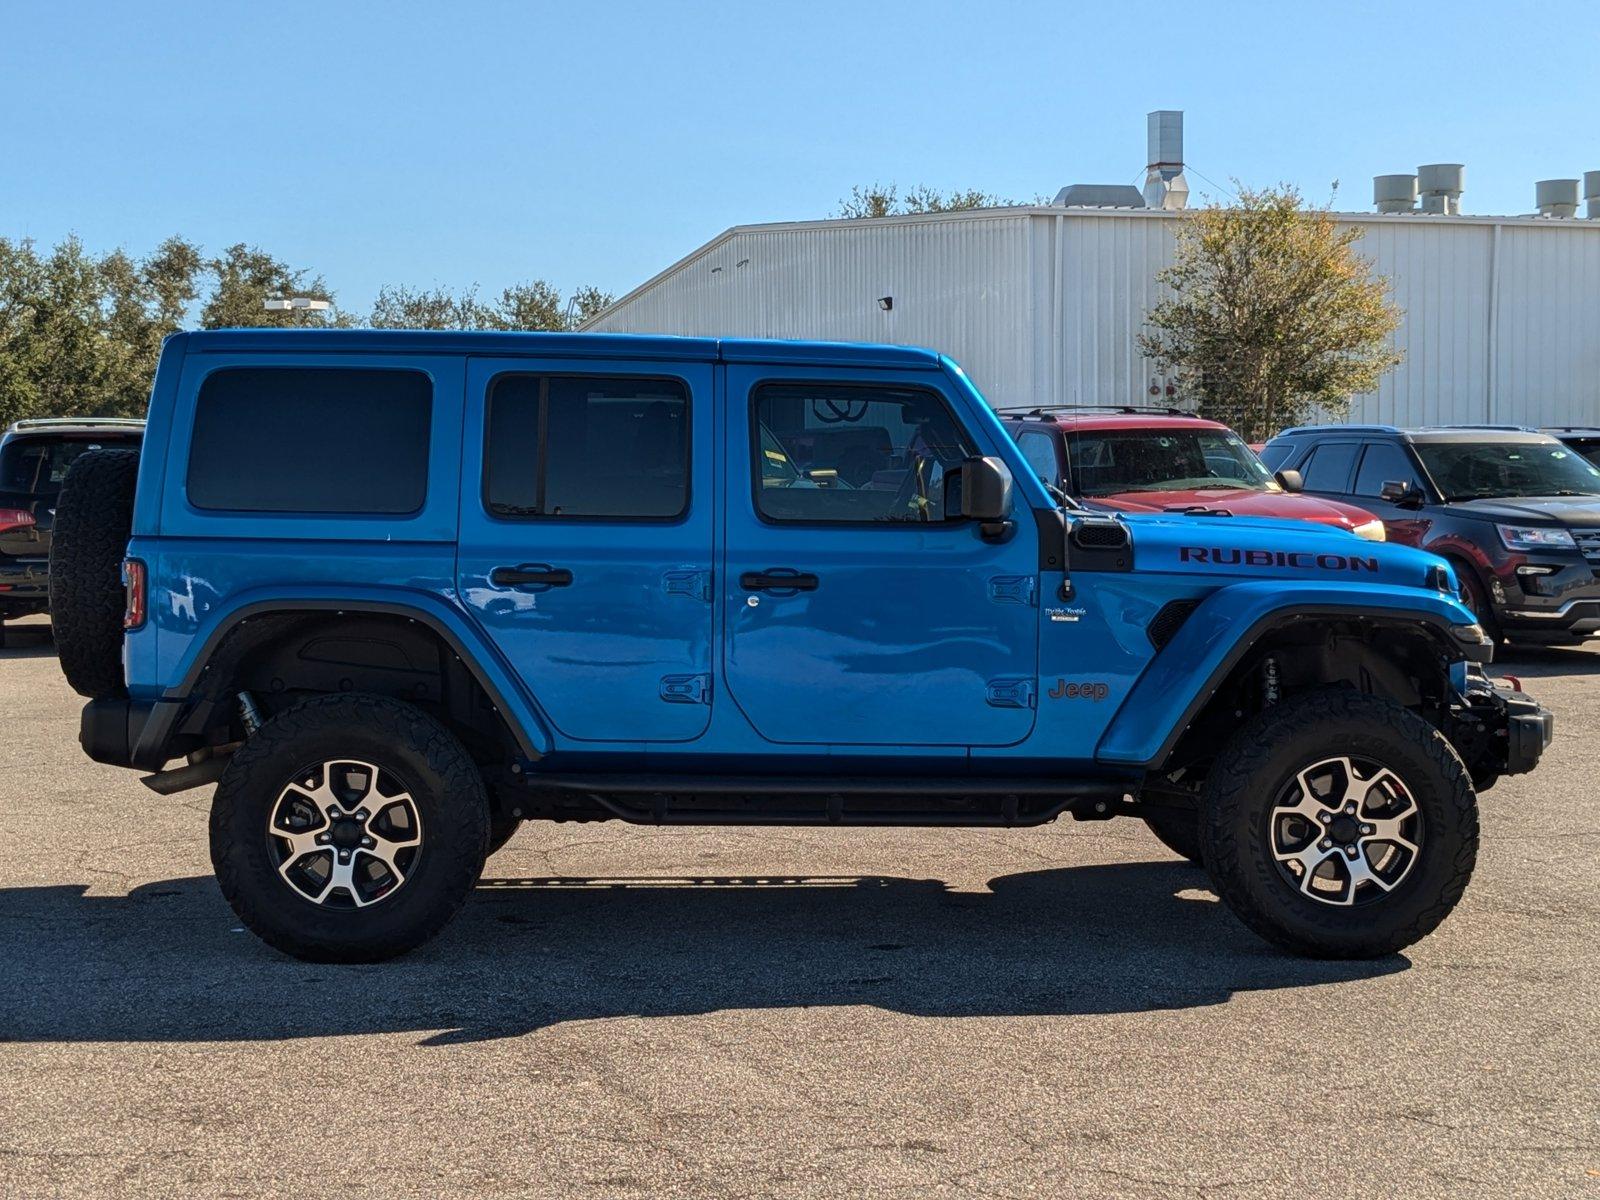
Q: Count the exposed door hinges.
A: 4